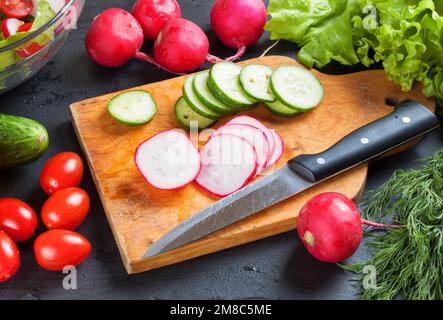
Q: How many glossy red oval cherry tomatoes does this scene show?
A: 5